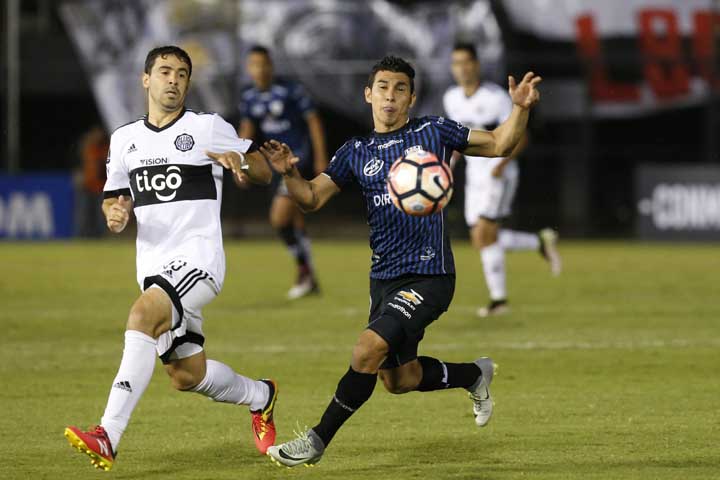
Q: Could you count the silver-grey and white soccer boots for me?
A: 2